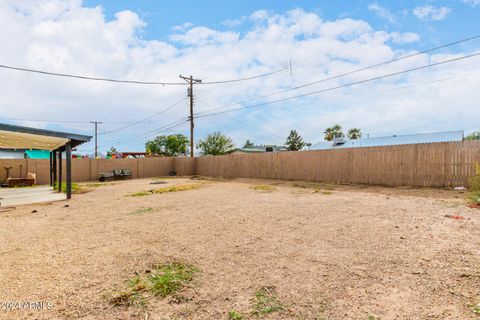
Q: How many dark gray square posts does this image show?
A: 4